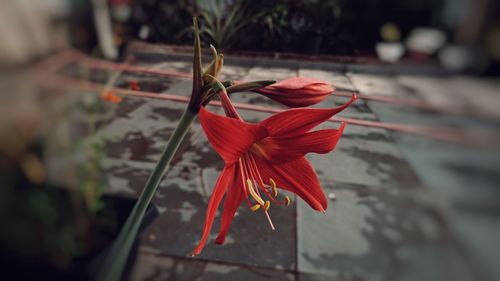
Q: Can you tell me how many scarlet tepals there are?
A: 6